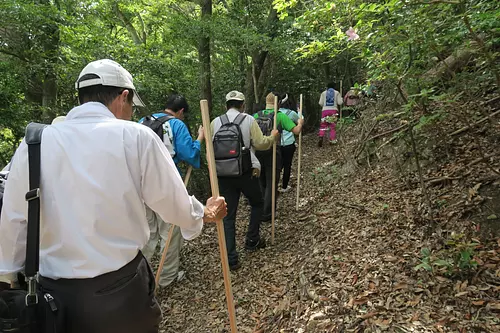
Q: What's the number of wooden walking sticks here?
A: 5